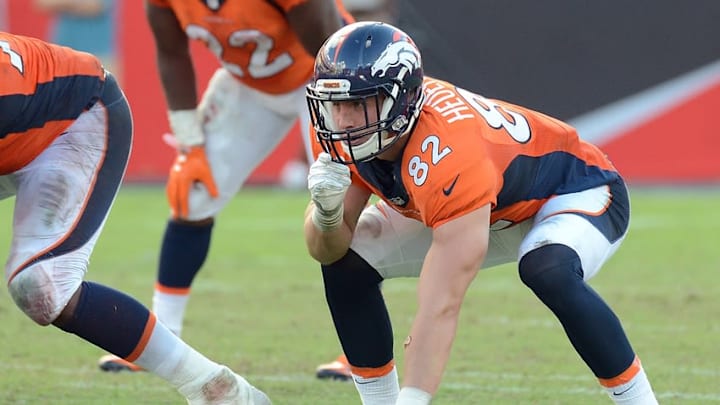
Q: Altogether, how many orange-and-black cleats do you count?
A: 2